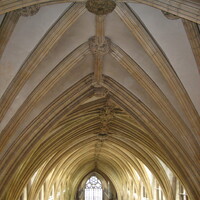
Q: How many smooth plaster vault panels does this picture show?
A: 6